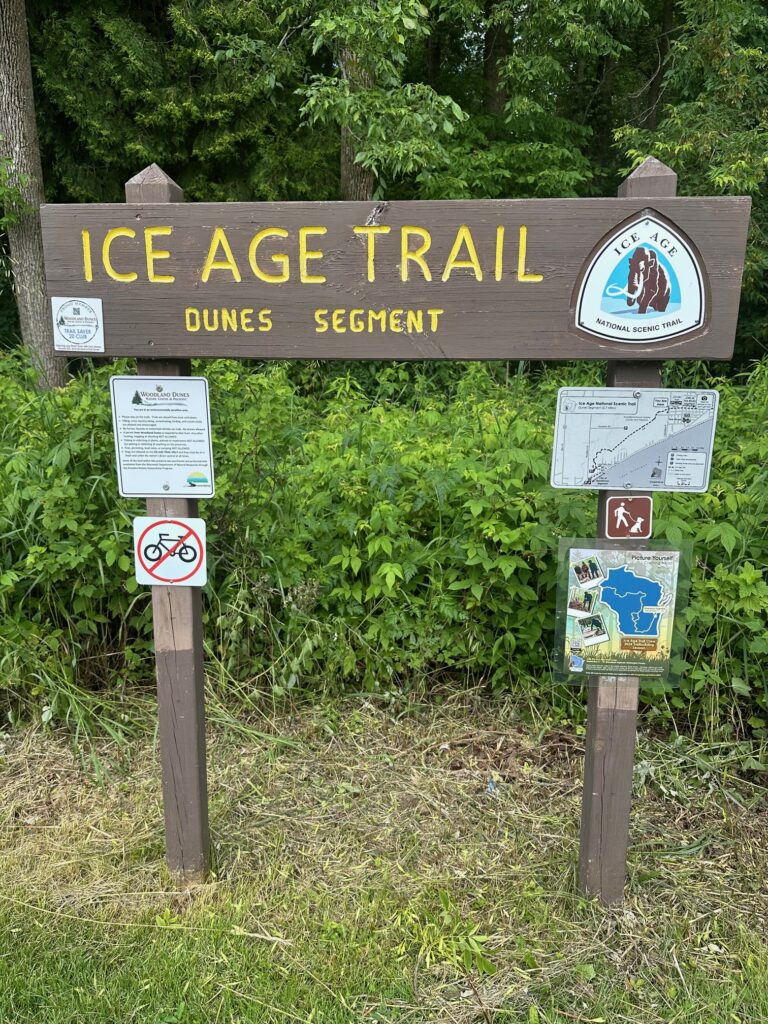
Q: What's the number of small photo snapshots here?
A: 3